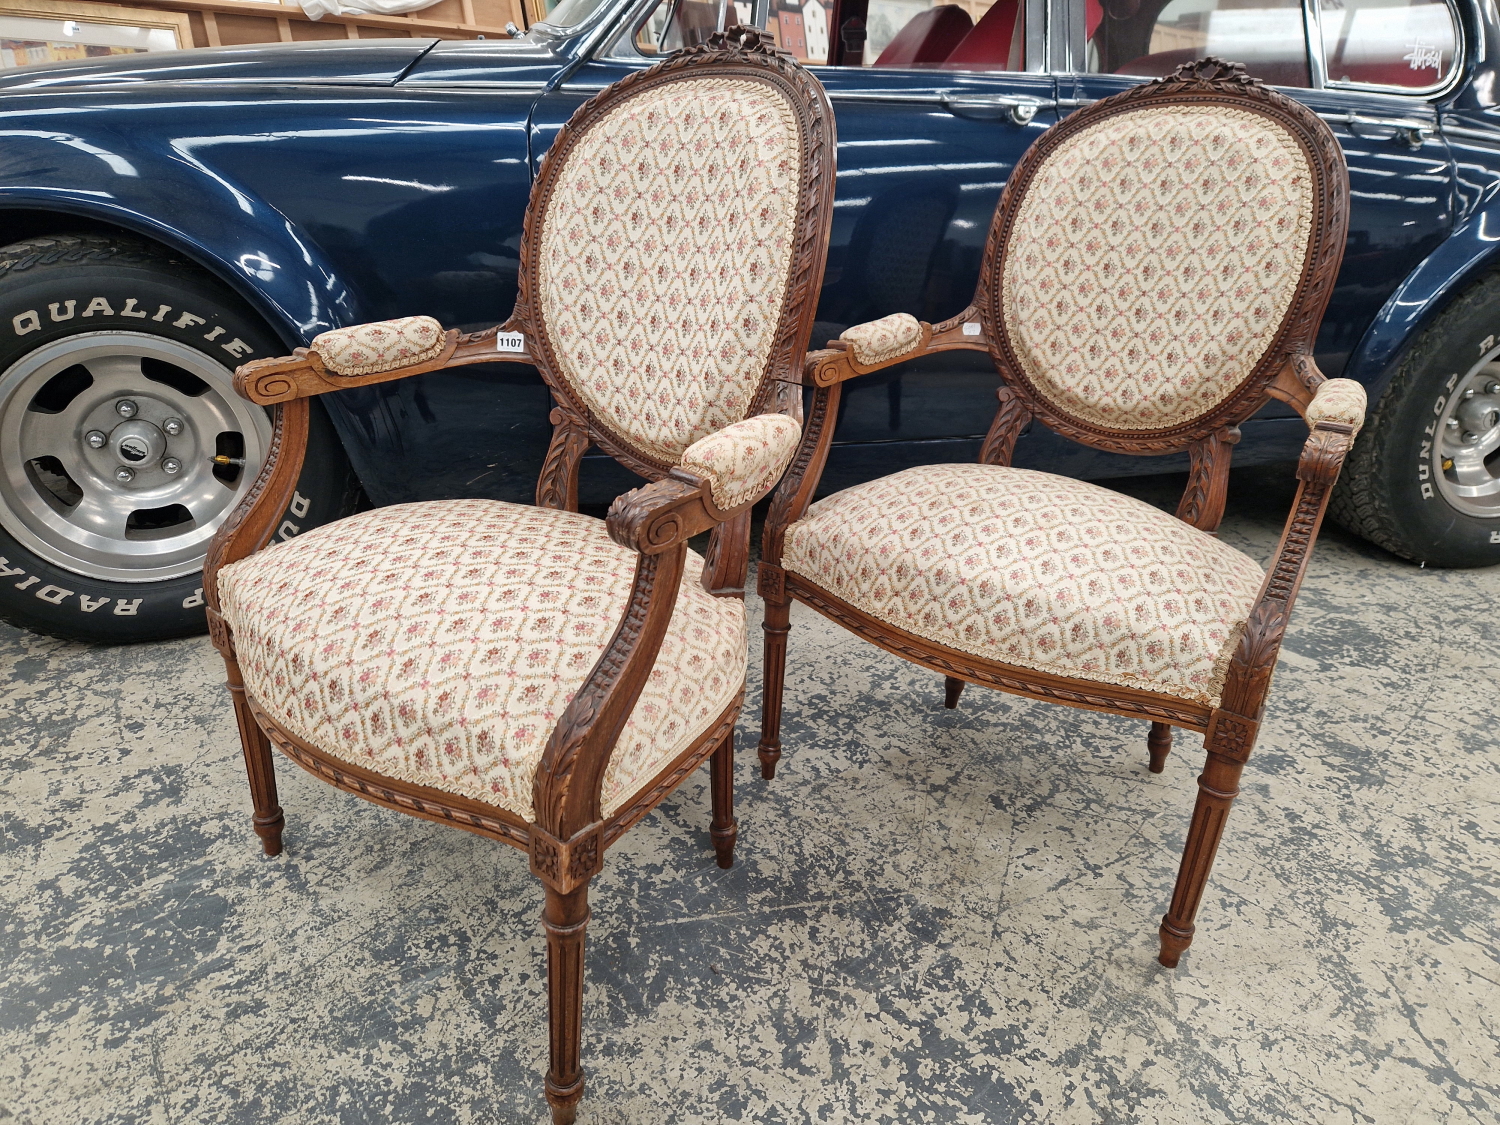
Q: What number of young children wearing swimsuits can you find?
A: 0